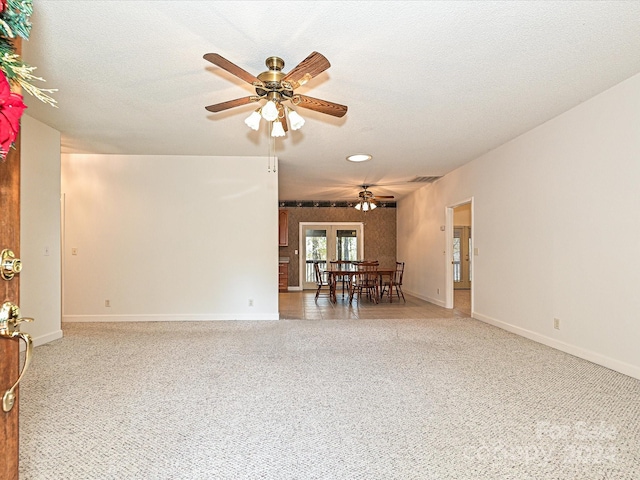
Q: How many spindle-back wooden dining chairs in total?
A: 5